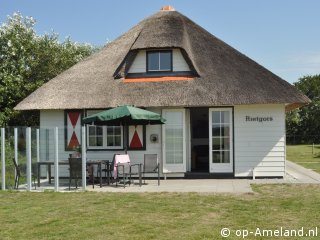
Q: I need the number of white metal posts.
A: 6